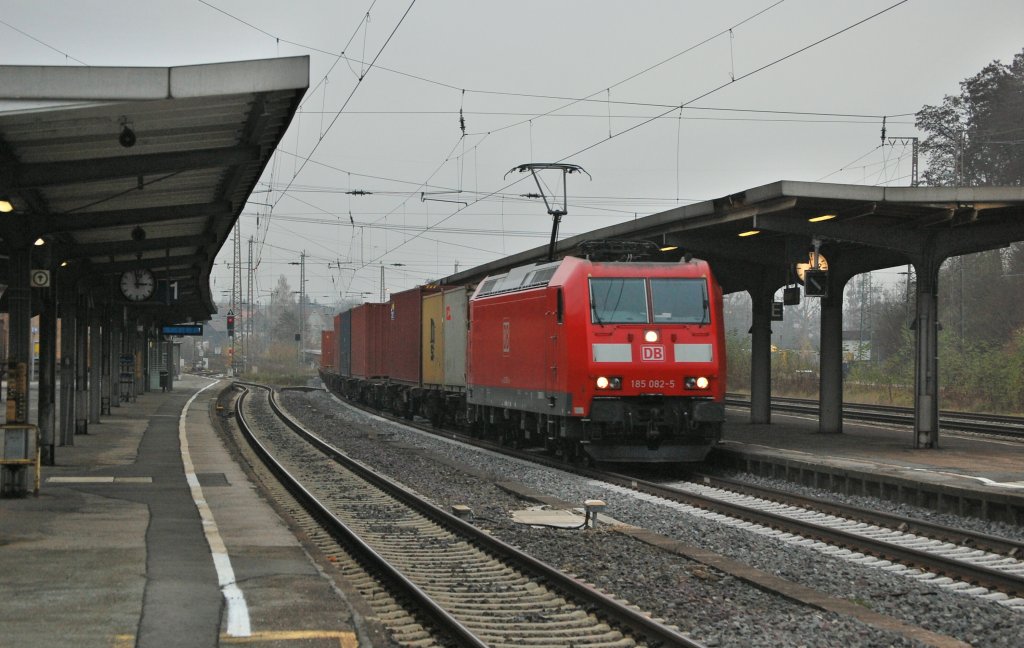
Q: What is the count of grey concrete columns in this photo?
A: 3